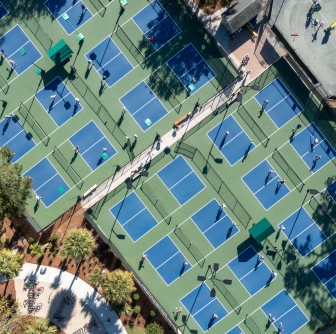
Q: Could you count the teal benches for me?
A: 2